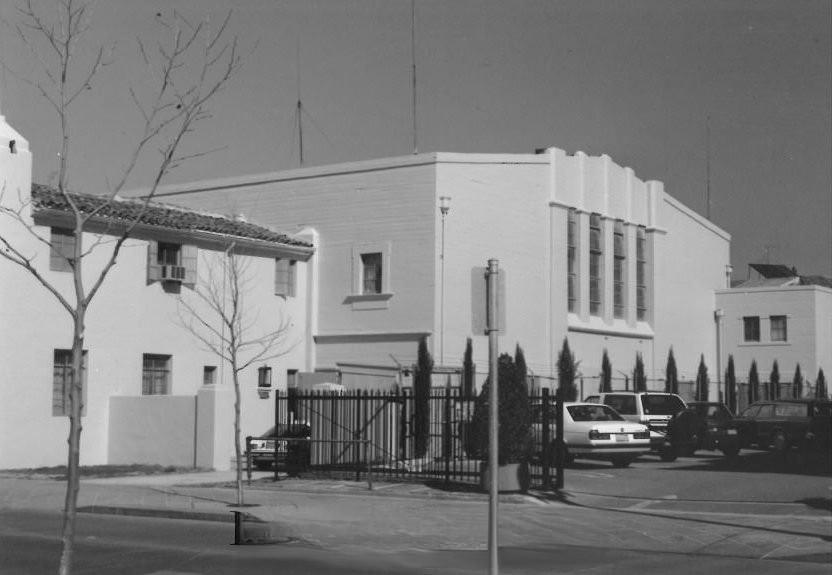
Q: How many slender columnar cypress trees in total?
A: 13